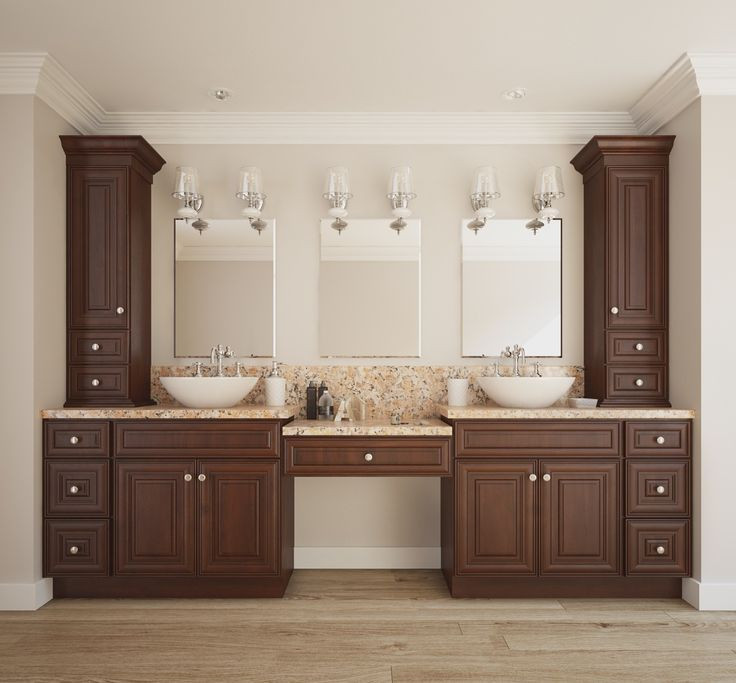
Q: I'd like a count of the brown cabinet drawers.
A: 11